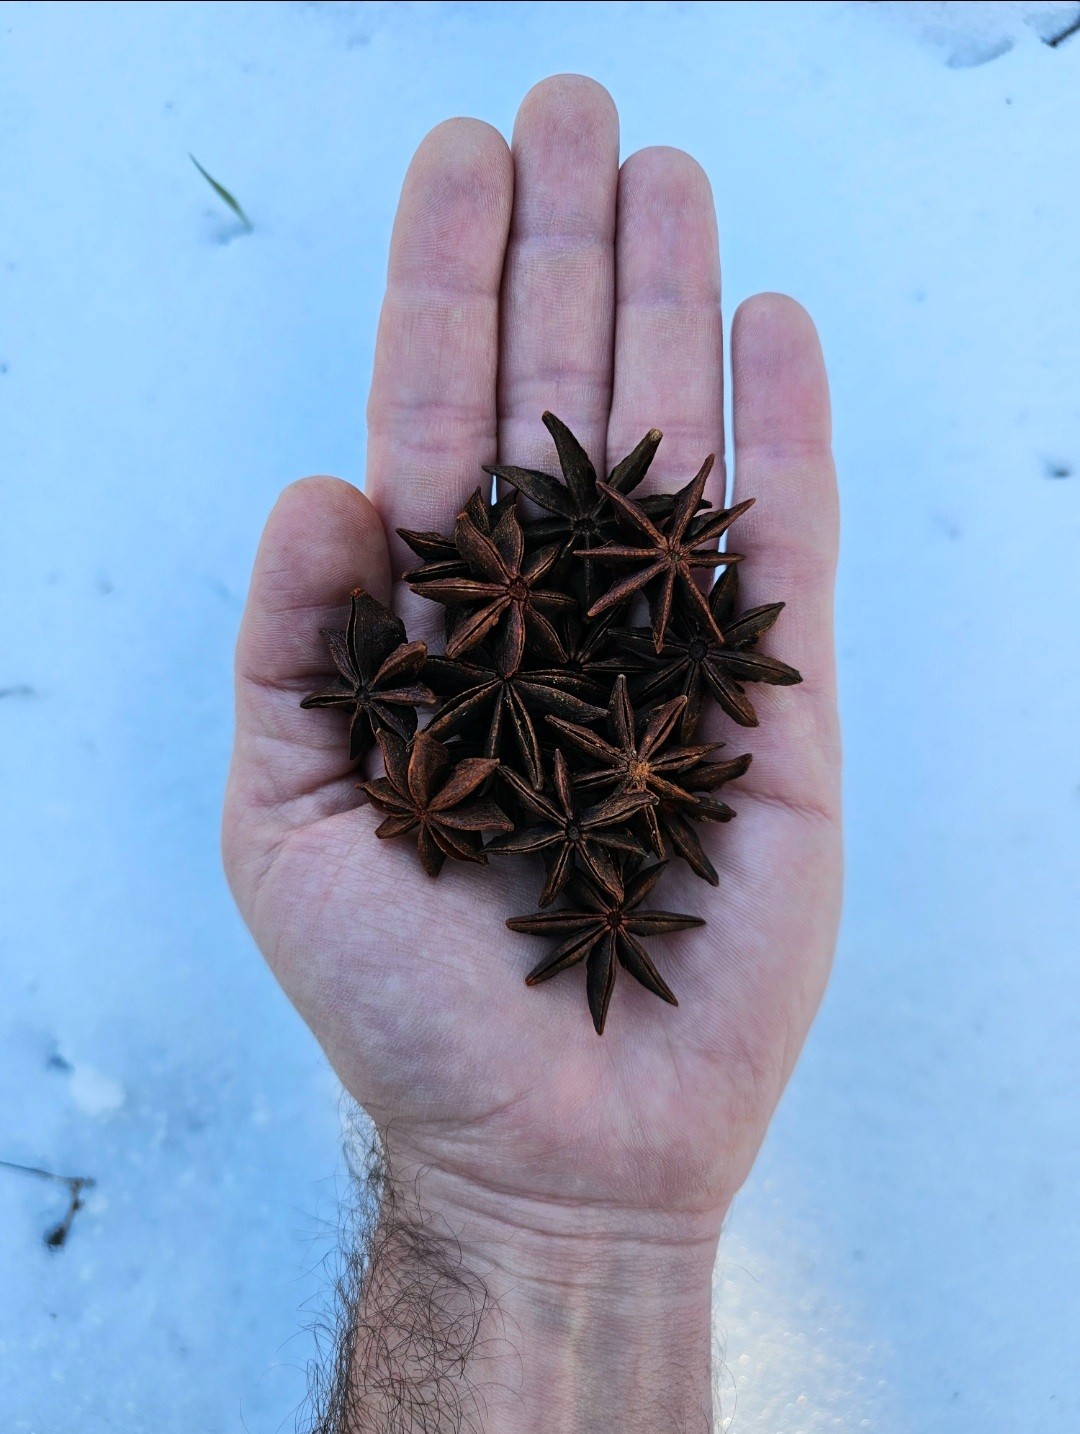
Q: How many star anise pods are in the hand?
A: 13